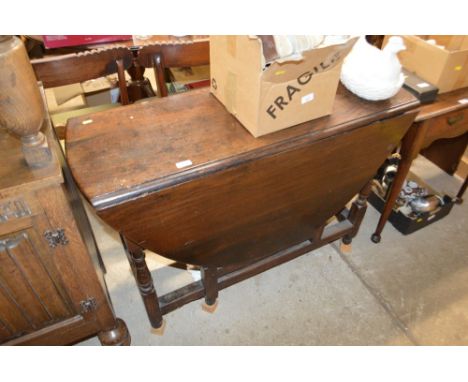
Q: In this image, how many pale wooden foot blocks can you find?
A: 3